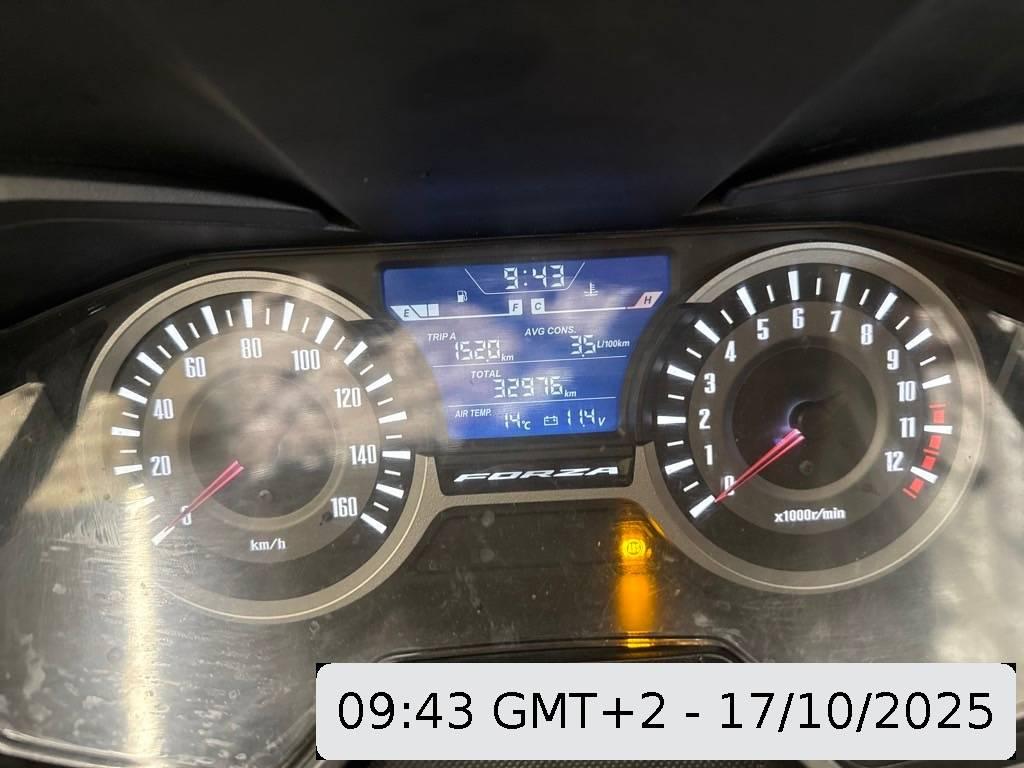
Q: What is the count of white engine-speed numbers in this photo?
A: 13